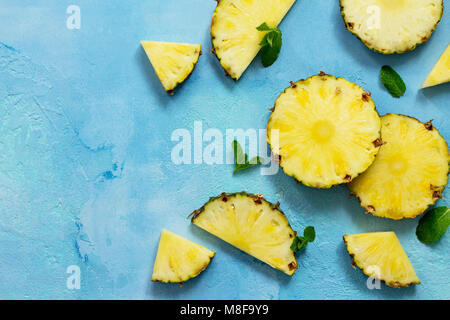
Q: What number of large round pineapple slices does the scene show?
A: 3